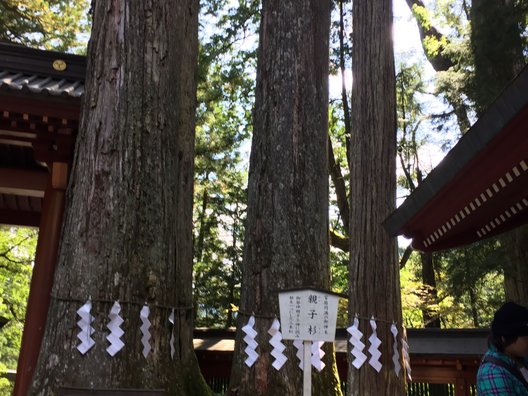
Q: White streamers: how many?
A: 12